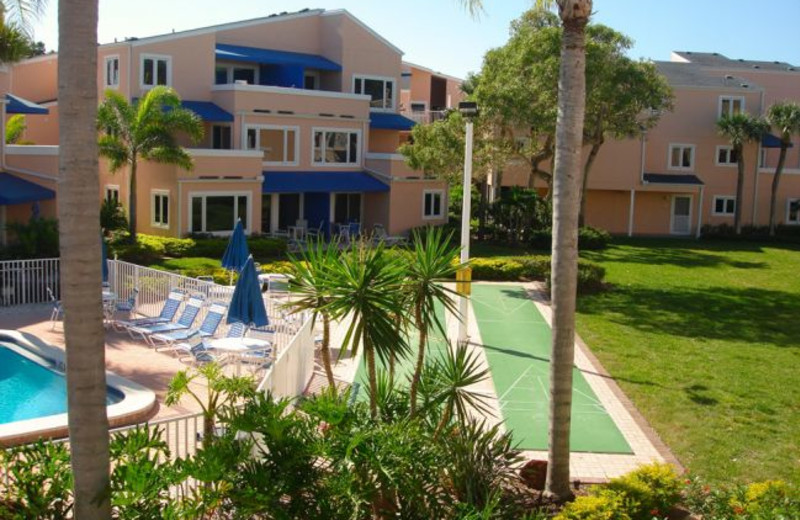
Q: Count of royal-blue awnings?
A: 7